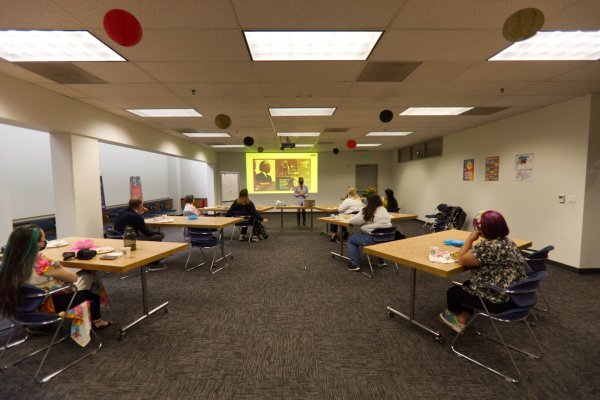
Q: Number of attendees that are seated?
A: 8